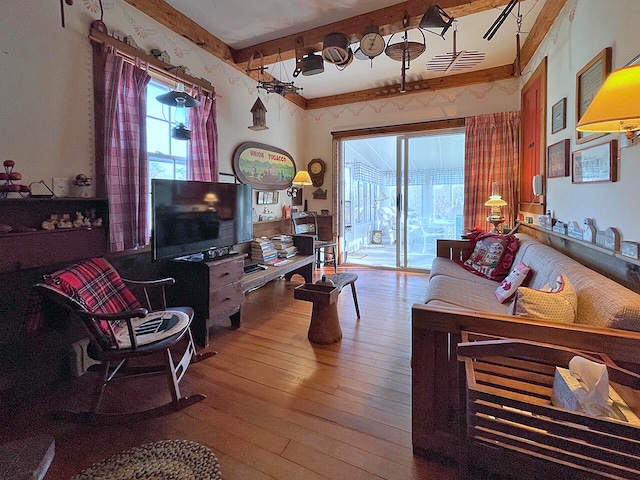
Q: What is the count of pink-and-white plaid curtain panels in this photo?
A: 2